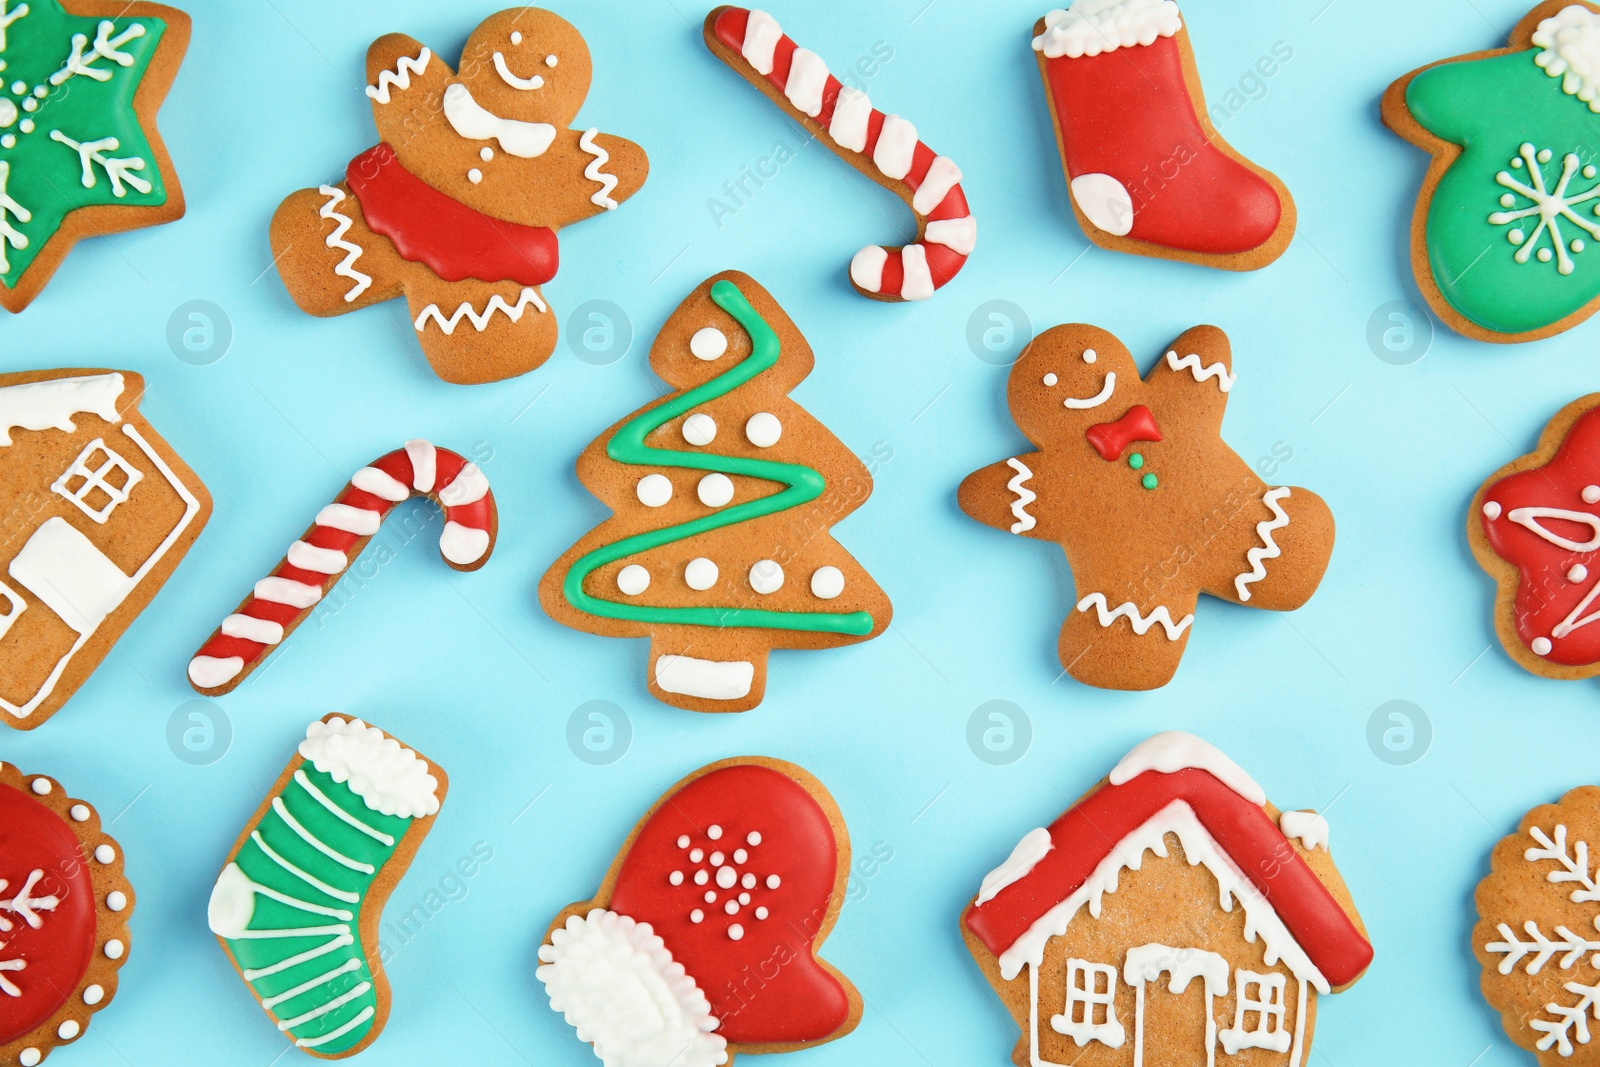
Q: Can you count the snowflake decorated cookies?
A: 5